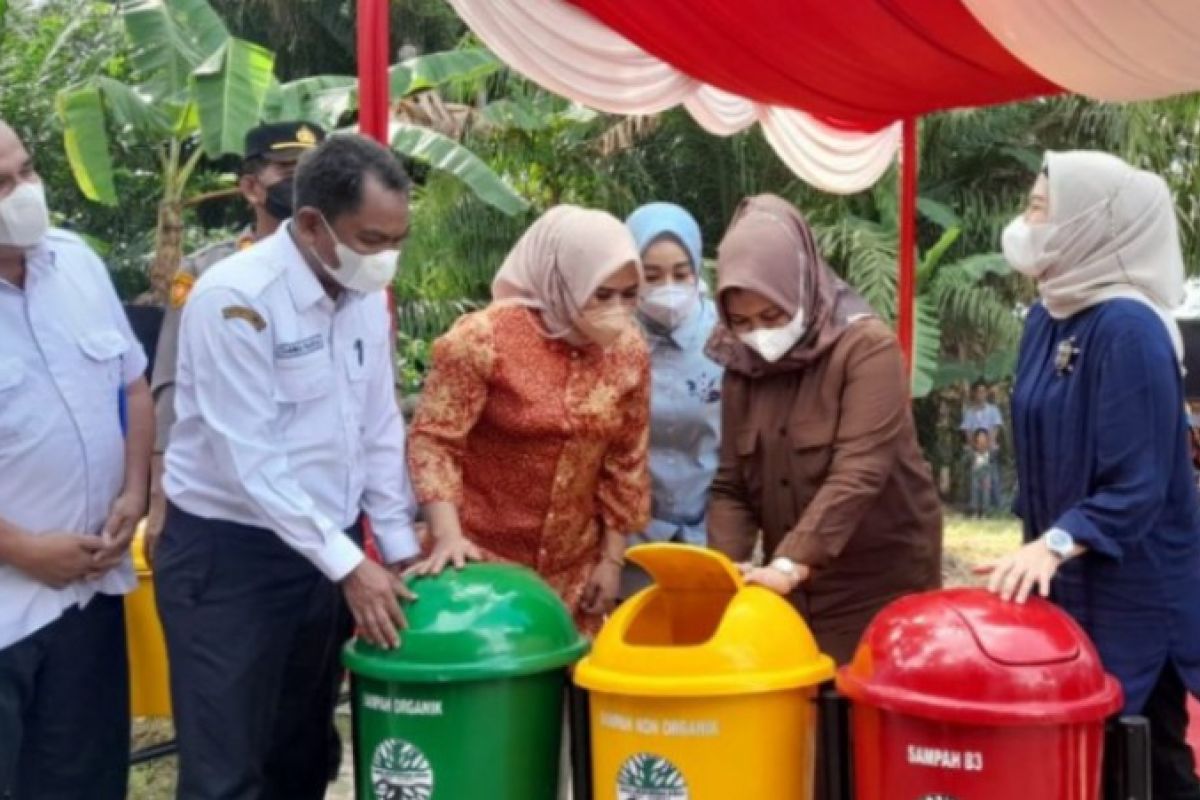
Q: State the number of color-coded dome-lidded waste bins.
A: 3